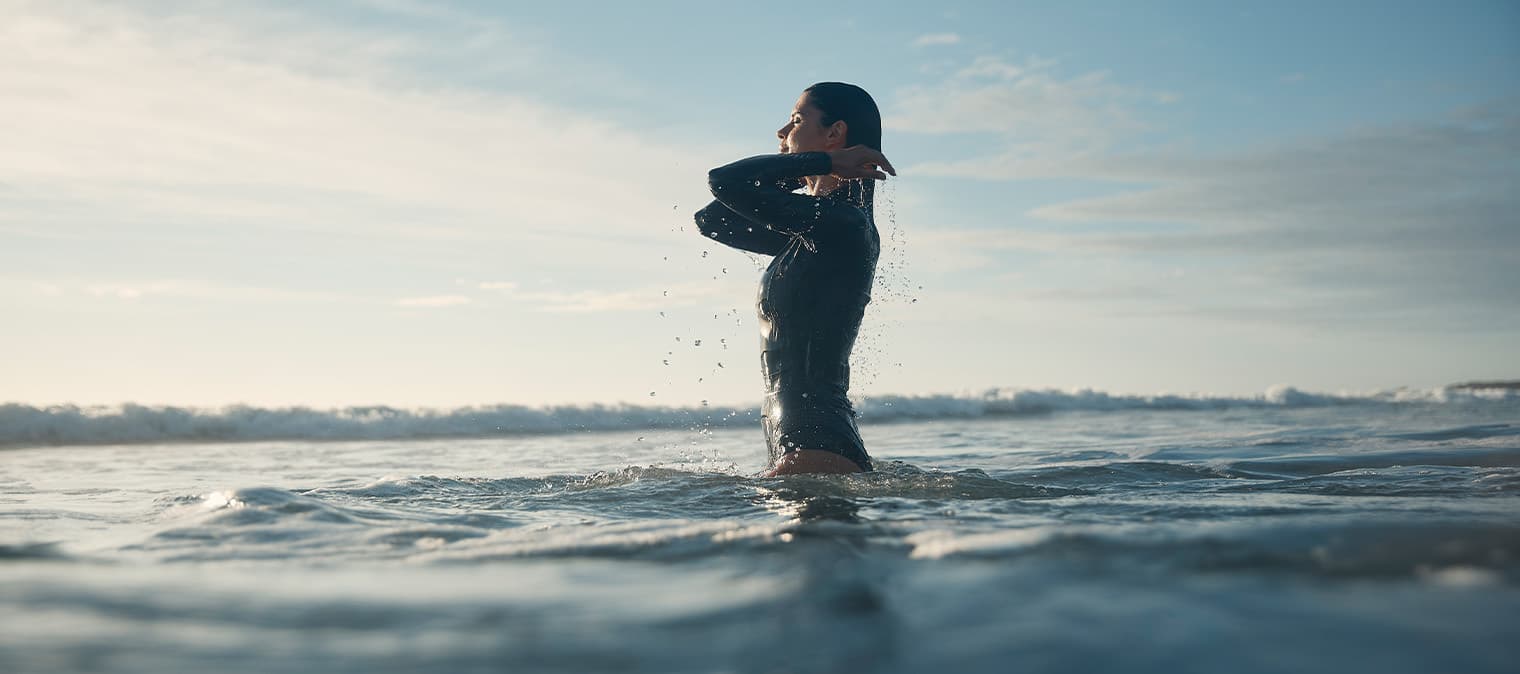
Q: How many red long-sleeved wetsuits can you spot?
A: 0